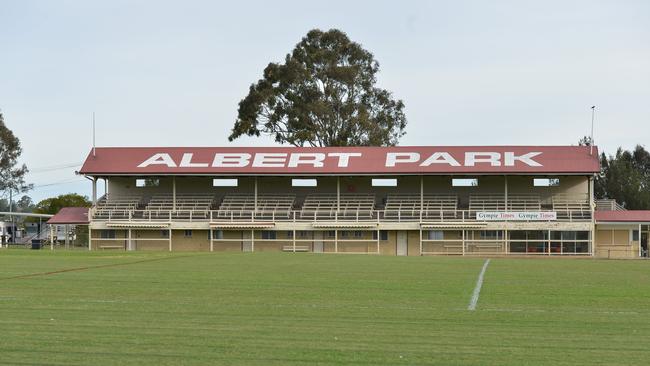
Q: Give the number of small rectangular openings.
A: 6